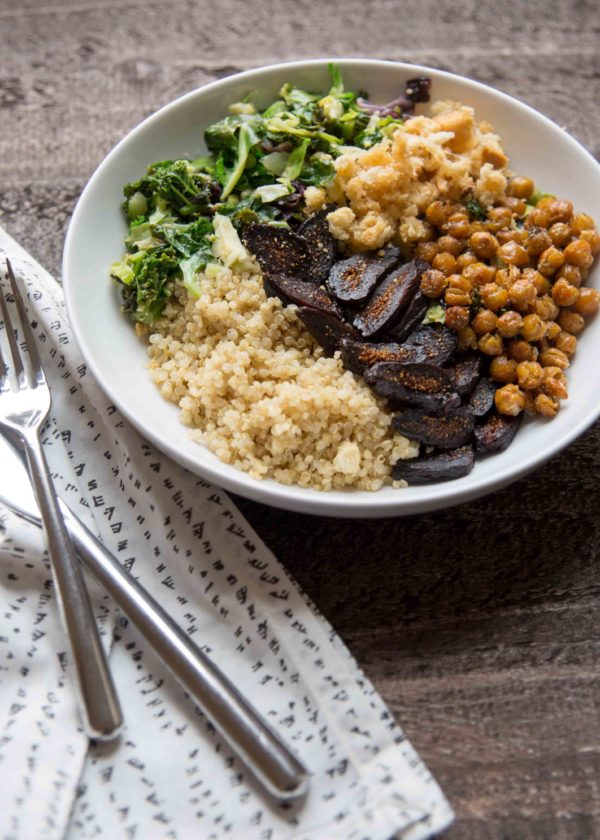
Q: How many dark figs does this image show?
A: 15